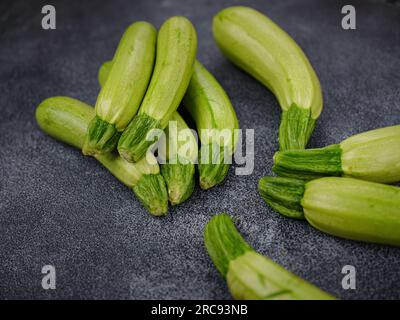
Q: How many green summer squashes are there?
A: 9